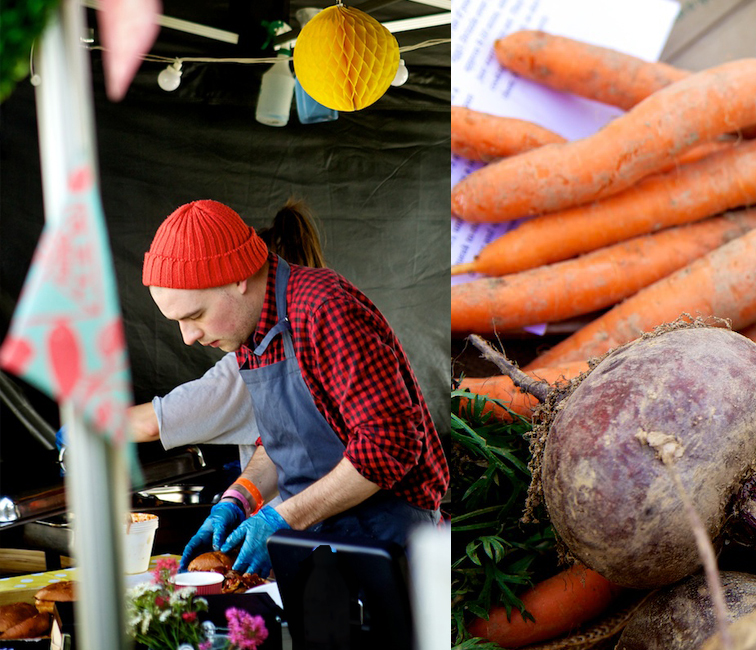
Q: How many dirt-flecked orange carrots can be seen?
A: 8